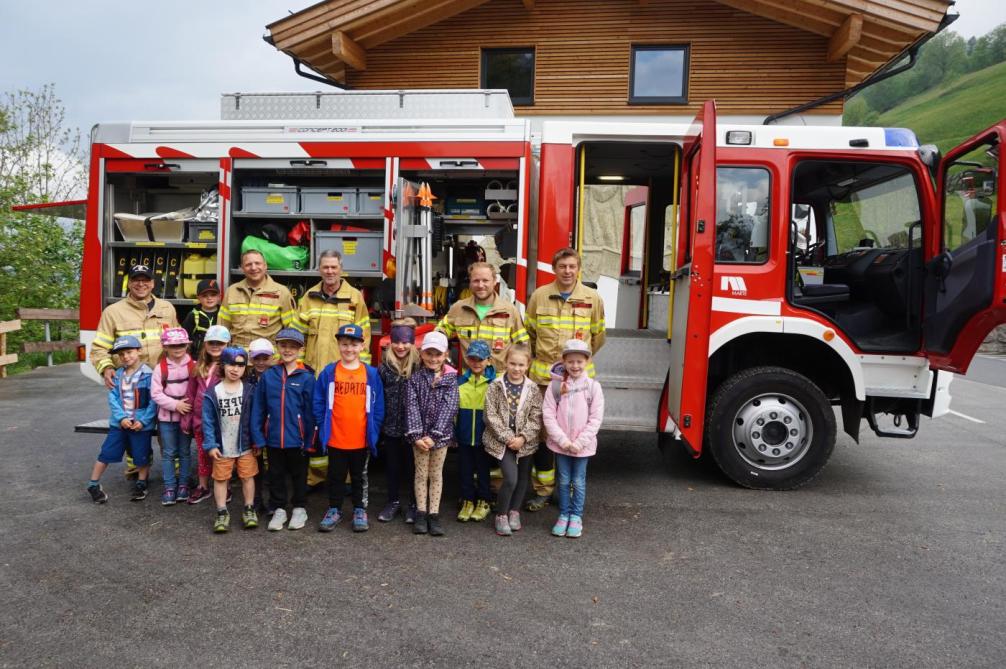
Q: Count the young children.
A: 13